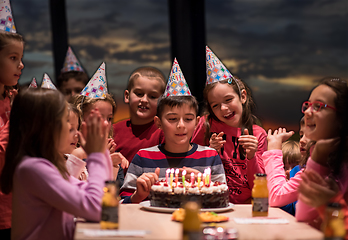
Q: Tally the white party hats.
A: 7